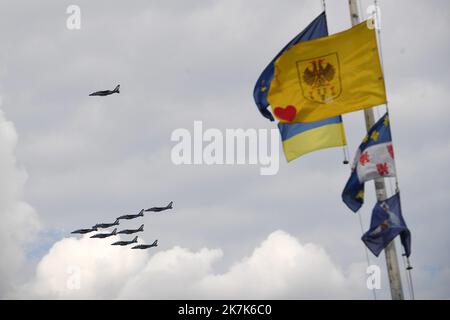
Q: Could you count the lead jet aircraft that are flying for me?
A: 1